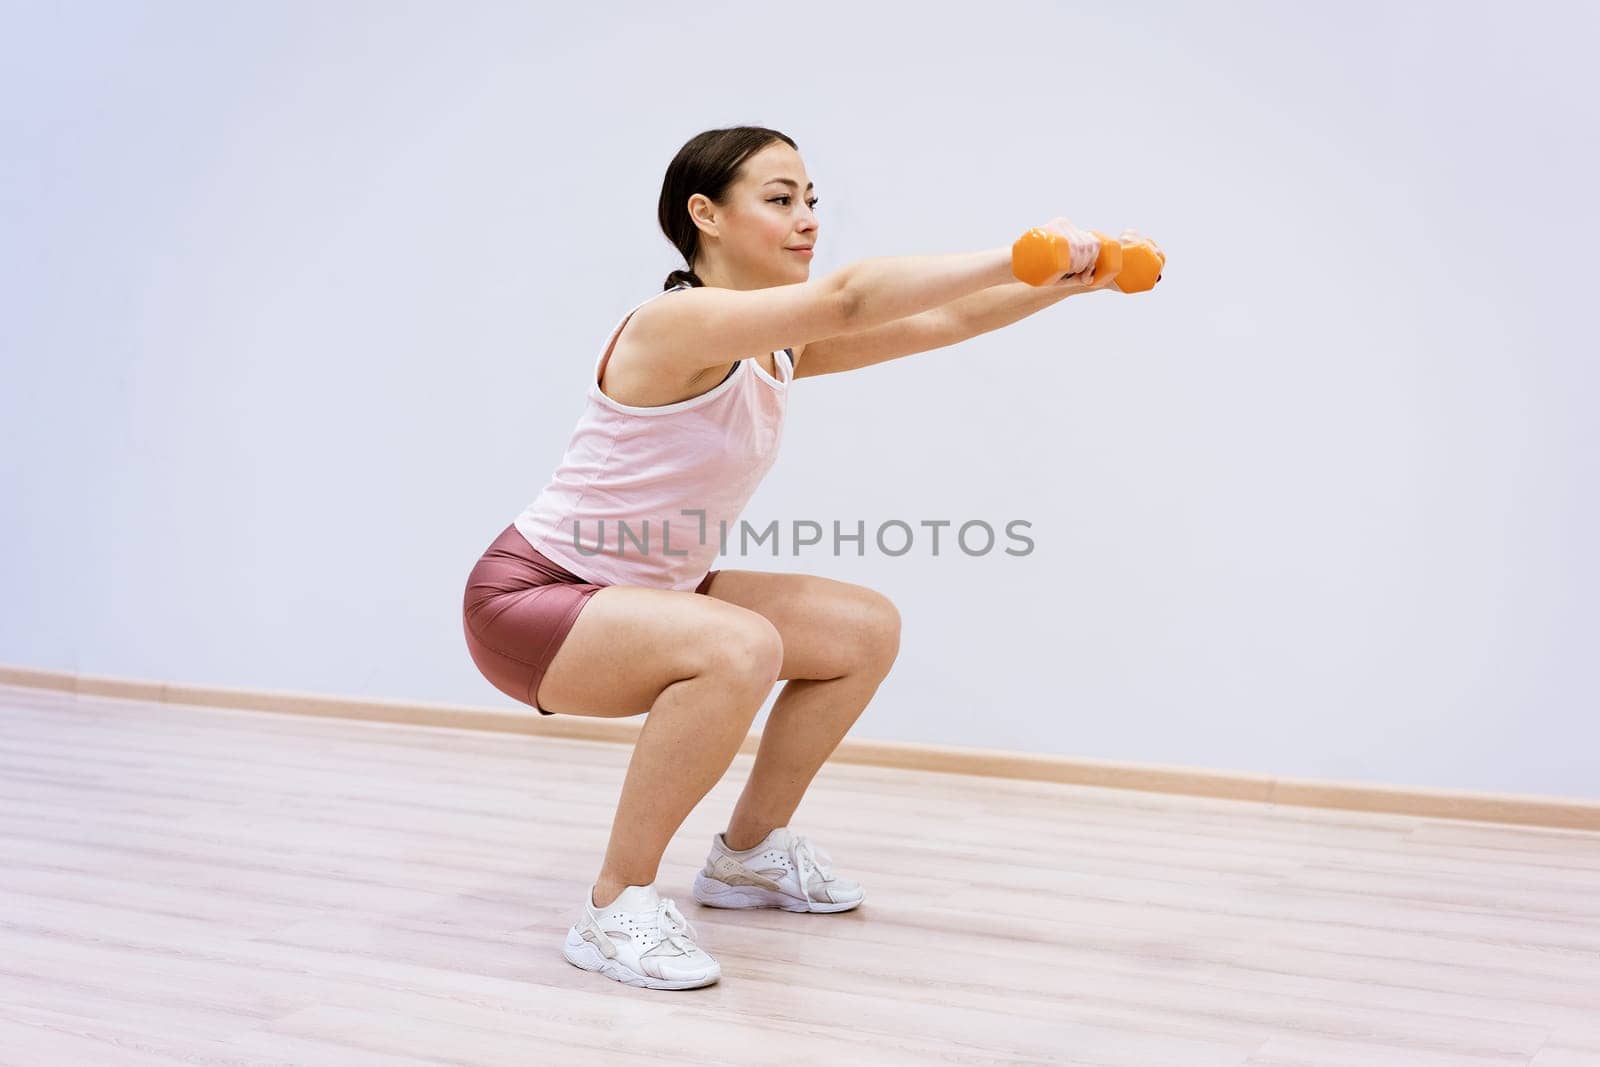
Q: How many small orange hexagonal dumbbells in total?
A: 2